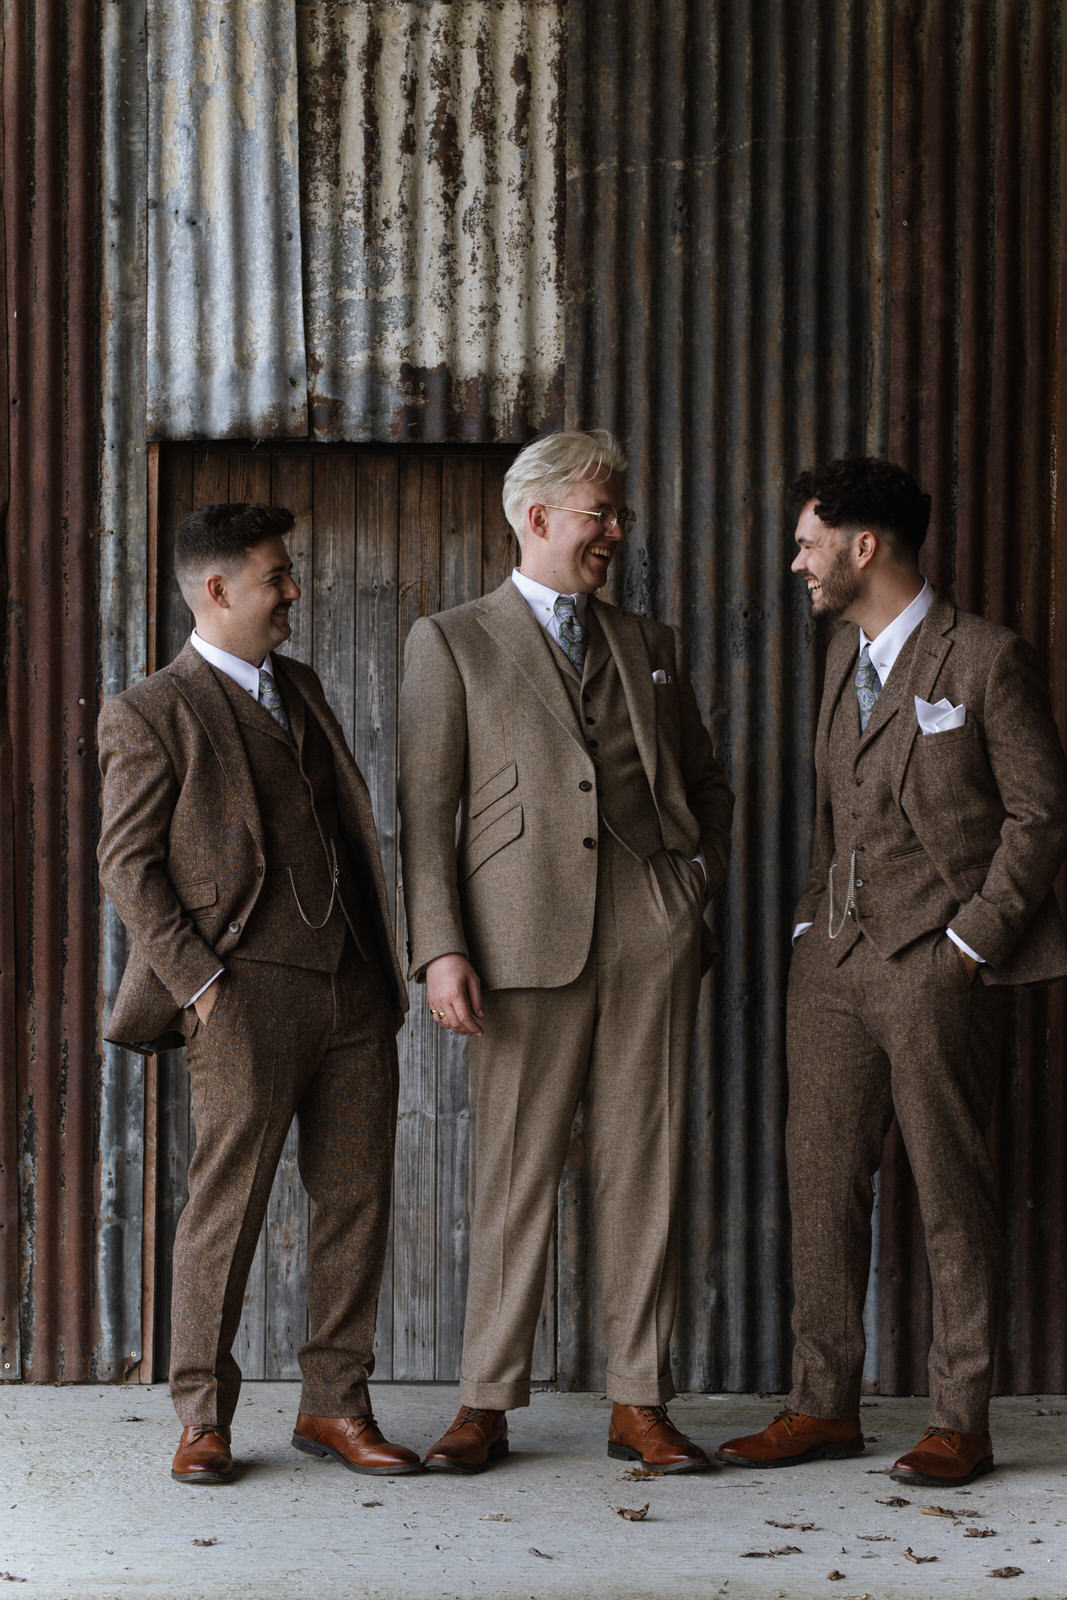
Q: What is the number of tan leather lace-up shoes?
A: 6